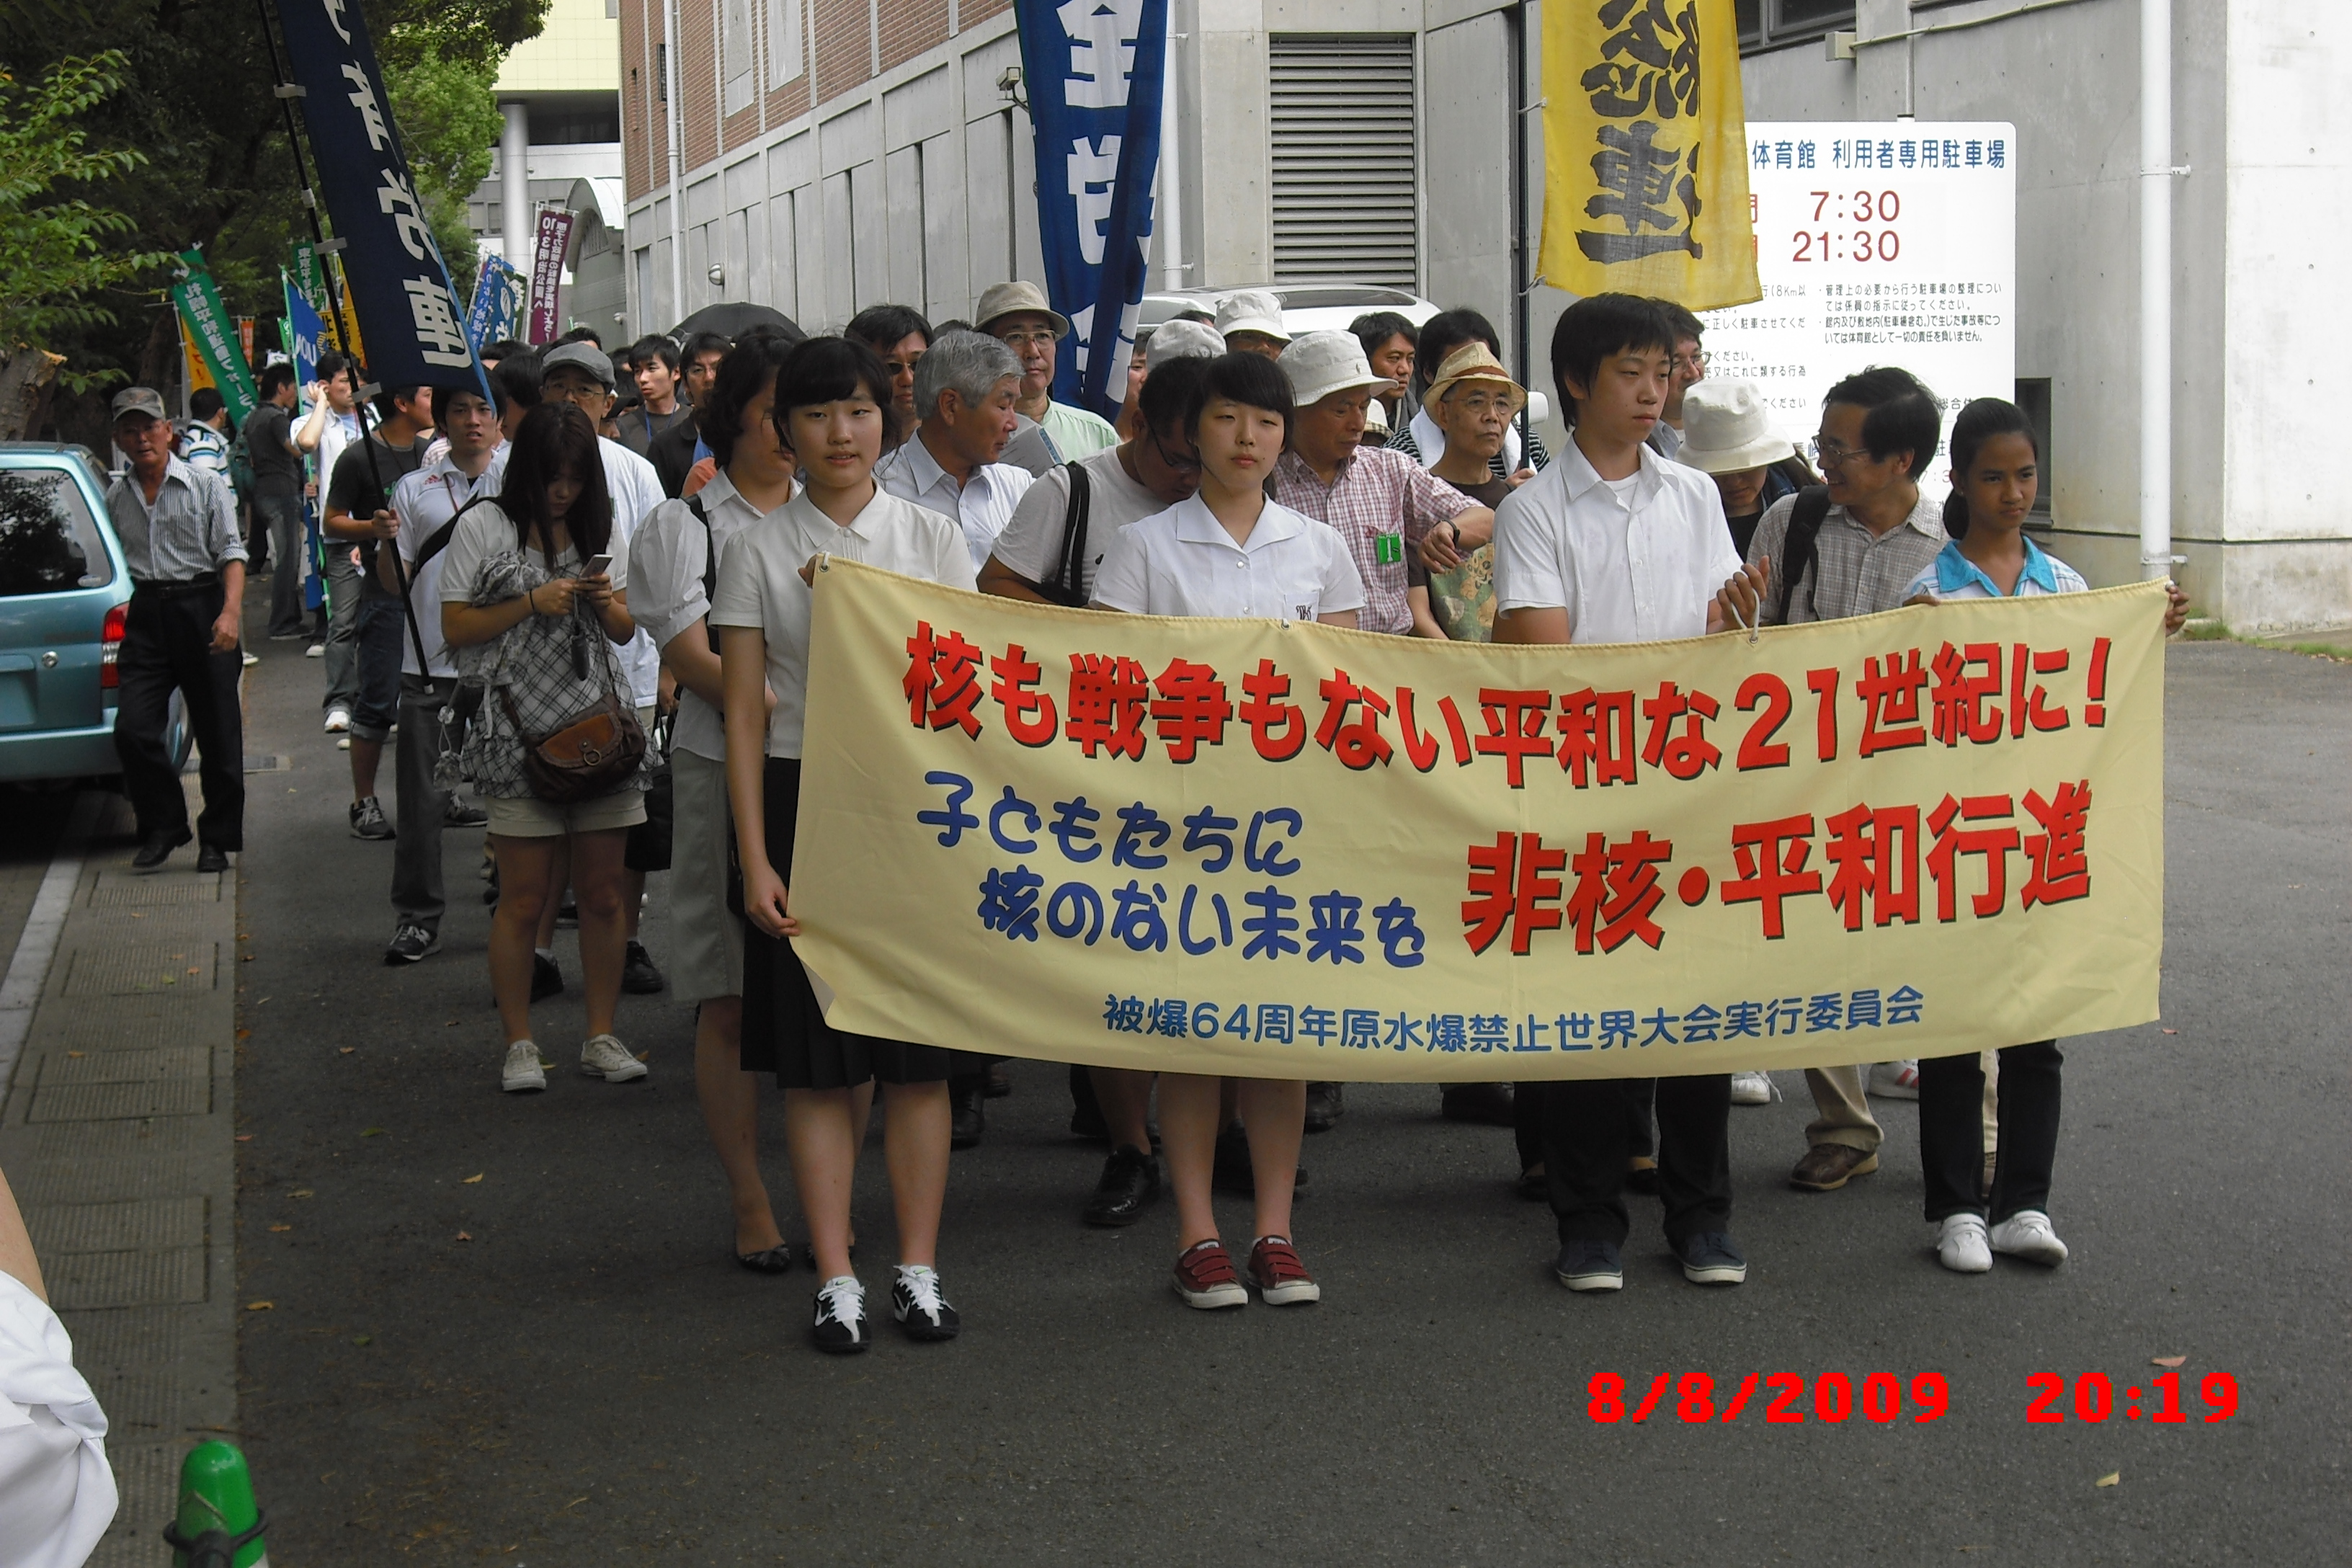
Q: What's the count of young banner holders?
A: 4